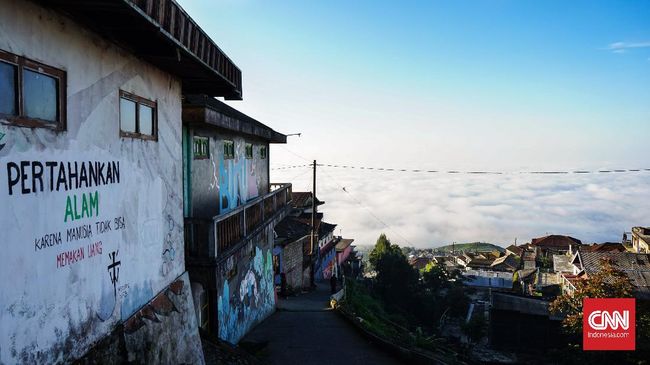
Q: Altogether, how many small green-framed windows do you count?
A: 4